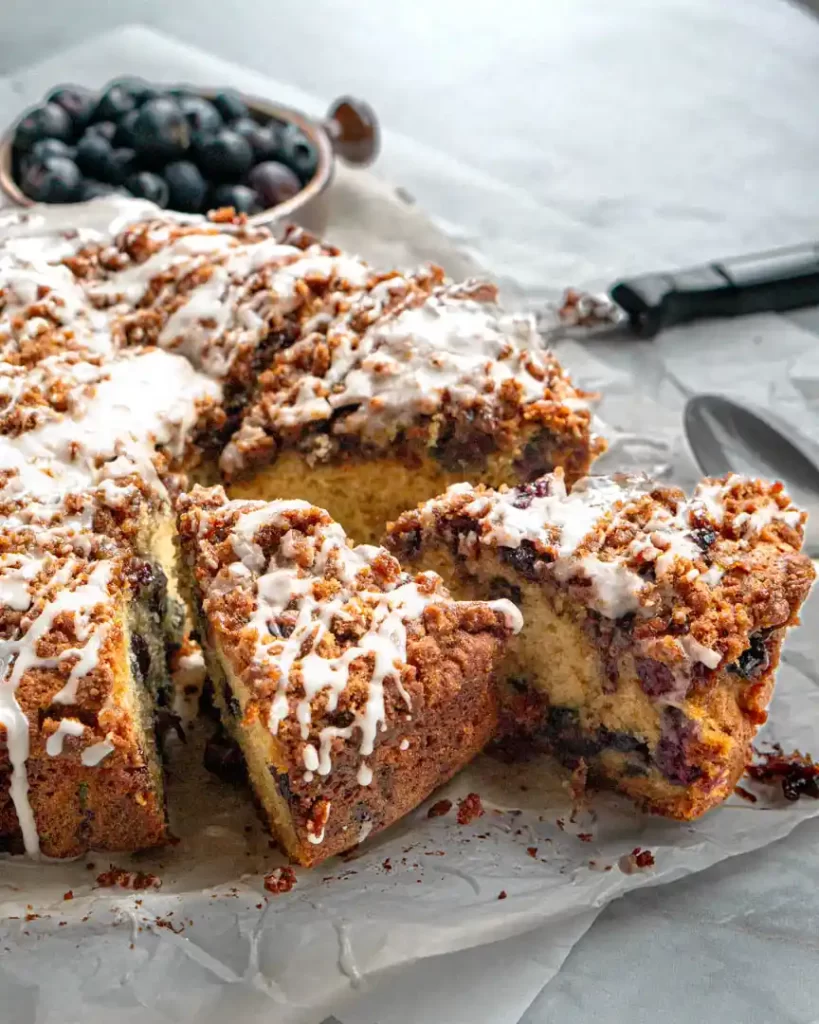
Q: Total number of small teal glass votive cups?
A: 0